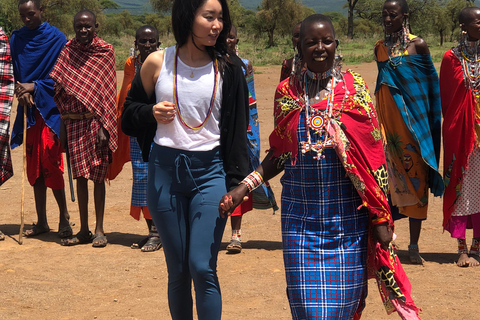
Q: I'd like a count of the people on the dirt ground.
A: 10